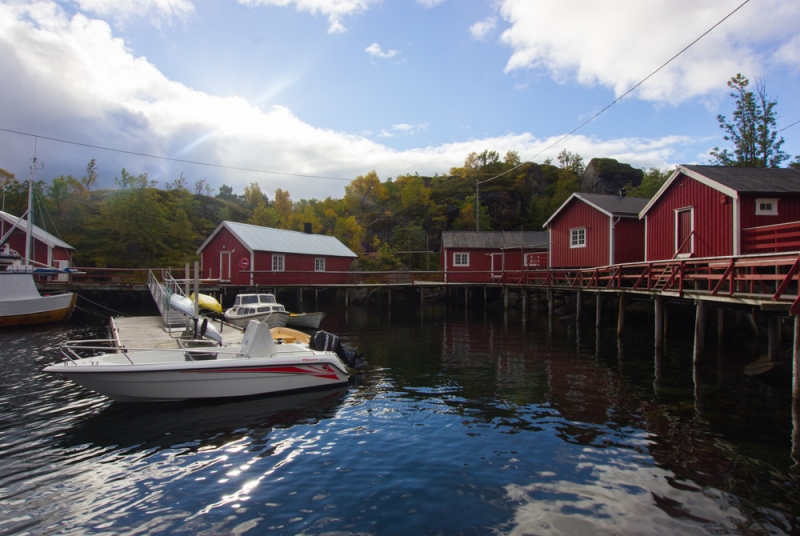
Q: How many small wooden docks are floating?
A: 1